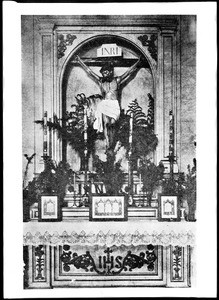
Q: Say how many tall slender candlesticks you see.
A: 4